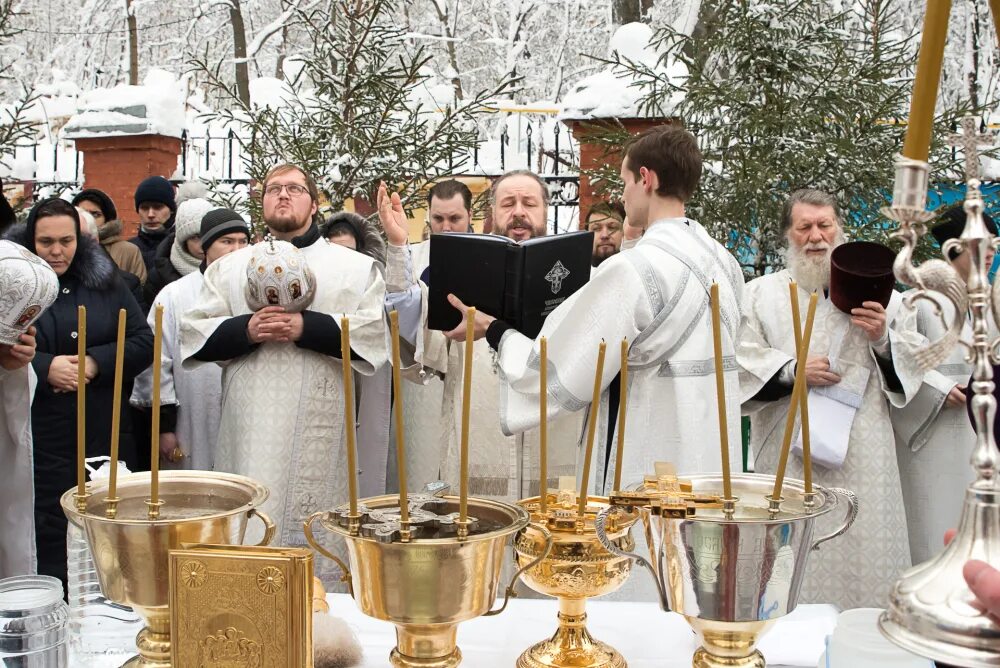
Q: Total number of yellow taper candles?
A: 13